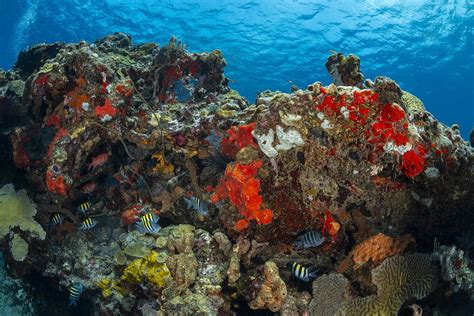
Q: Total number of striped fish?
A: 8